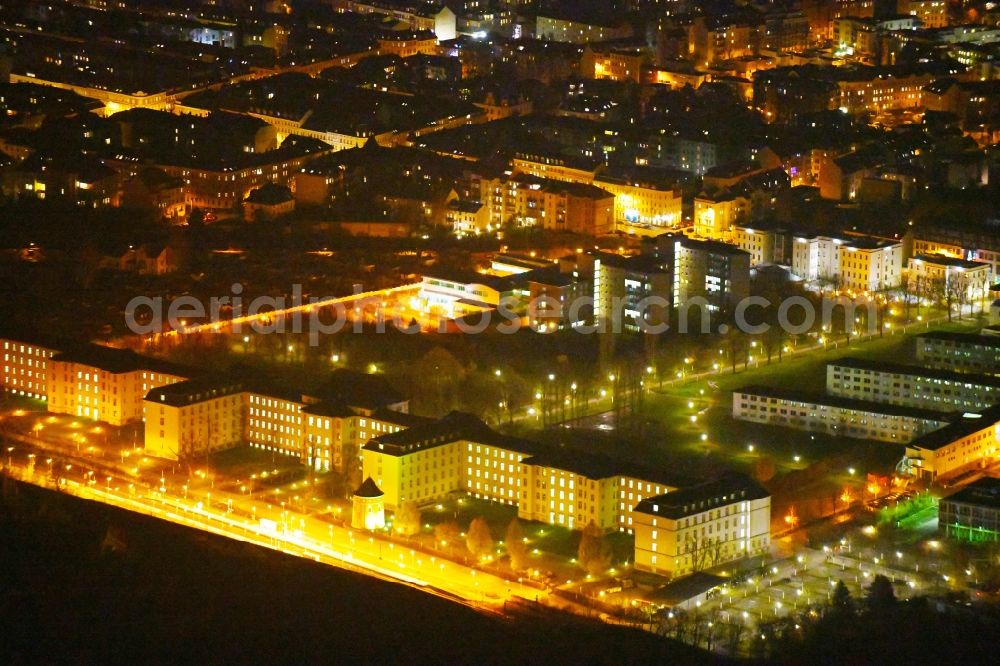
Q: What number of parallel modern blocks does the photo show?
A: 3